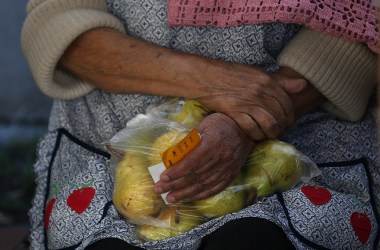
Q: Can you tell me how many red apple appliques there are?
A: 4